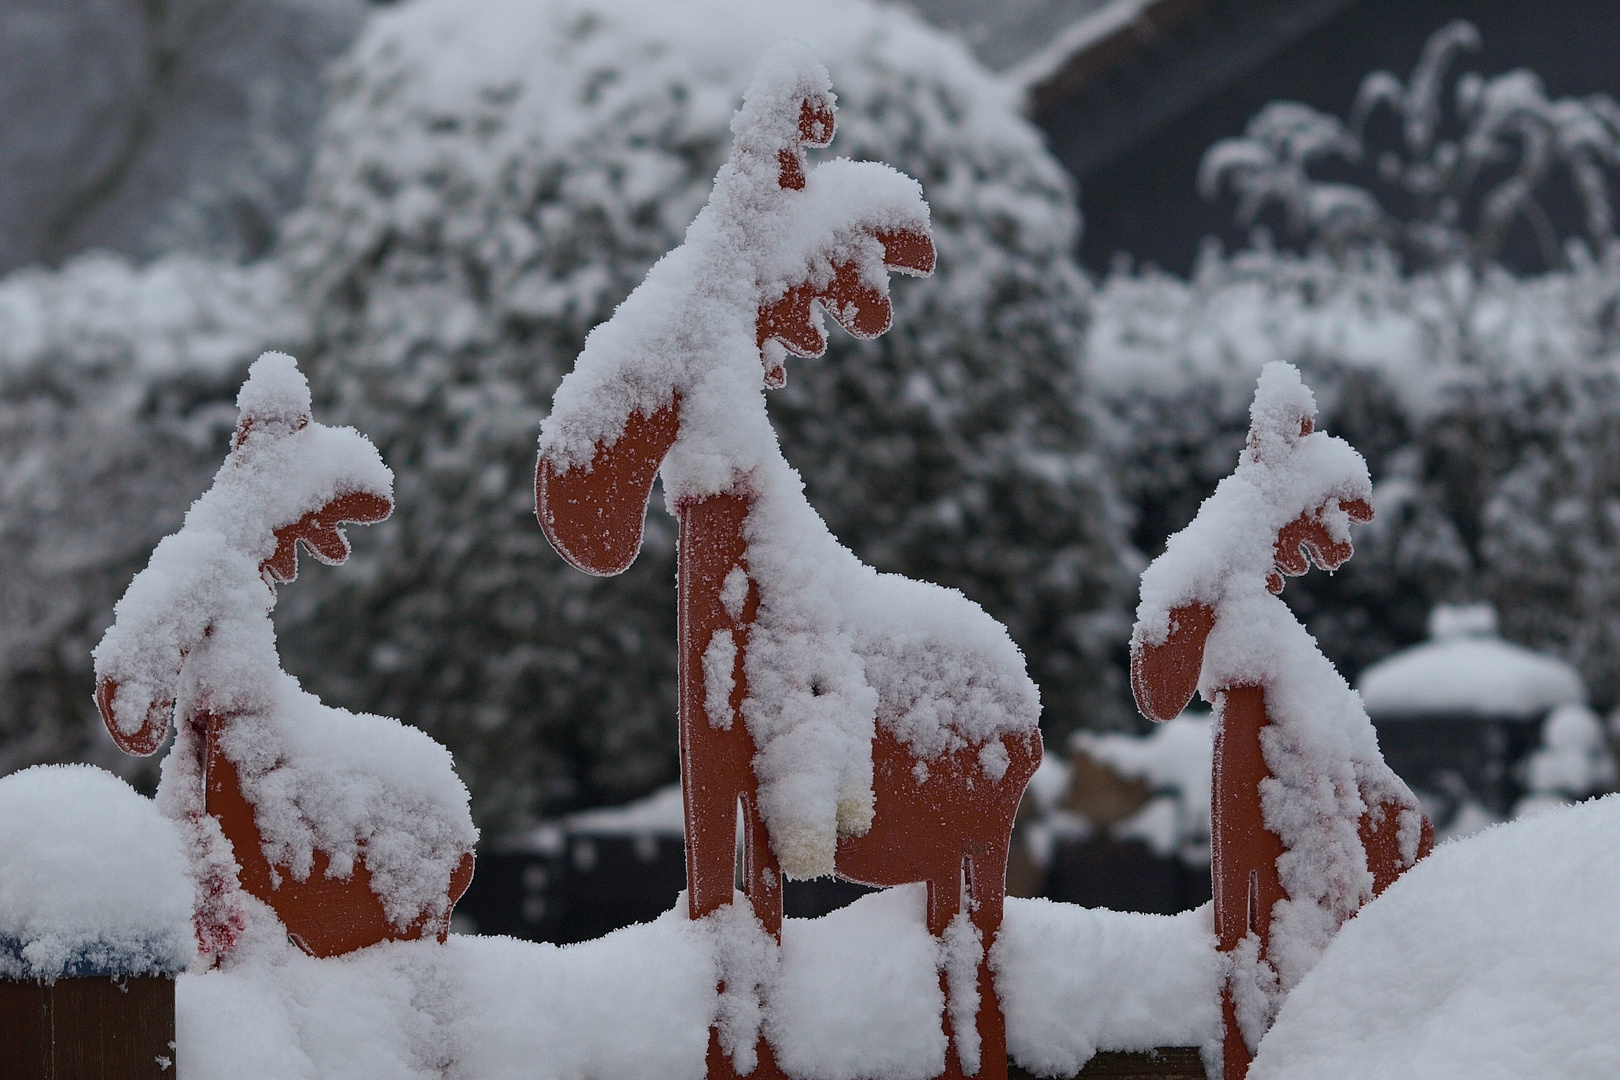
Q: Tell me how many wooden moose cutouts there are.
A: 3